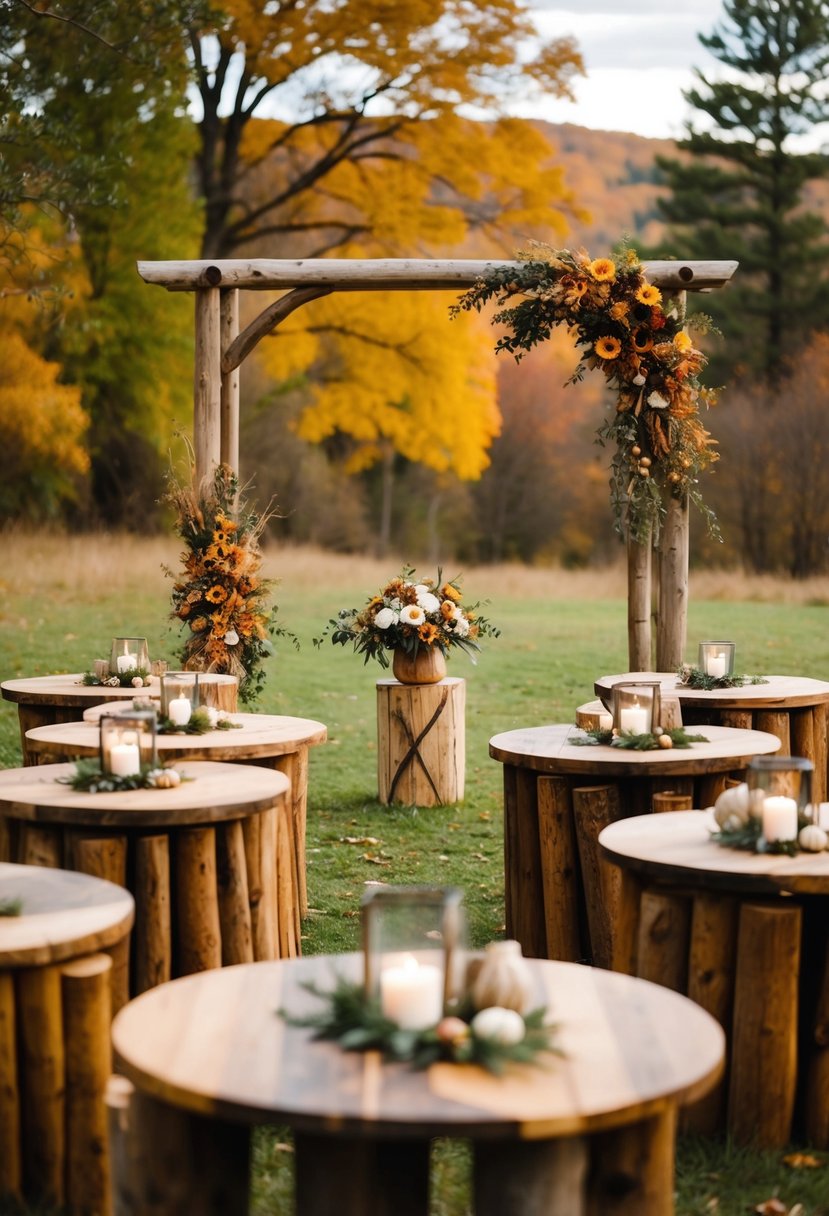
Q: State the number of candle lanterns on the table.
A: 7